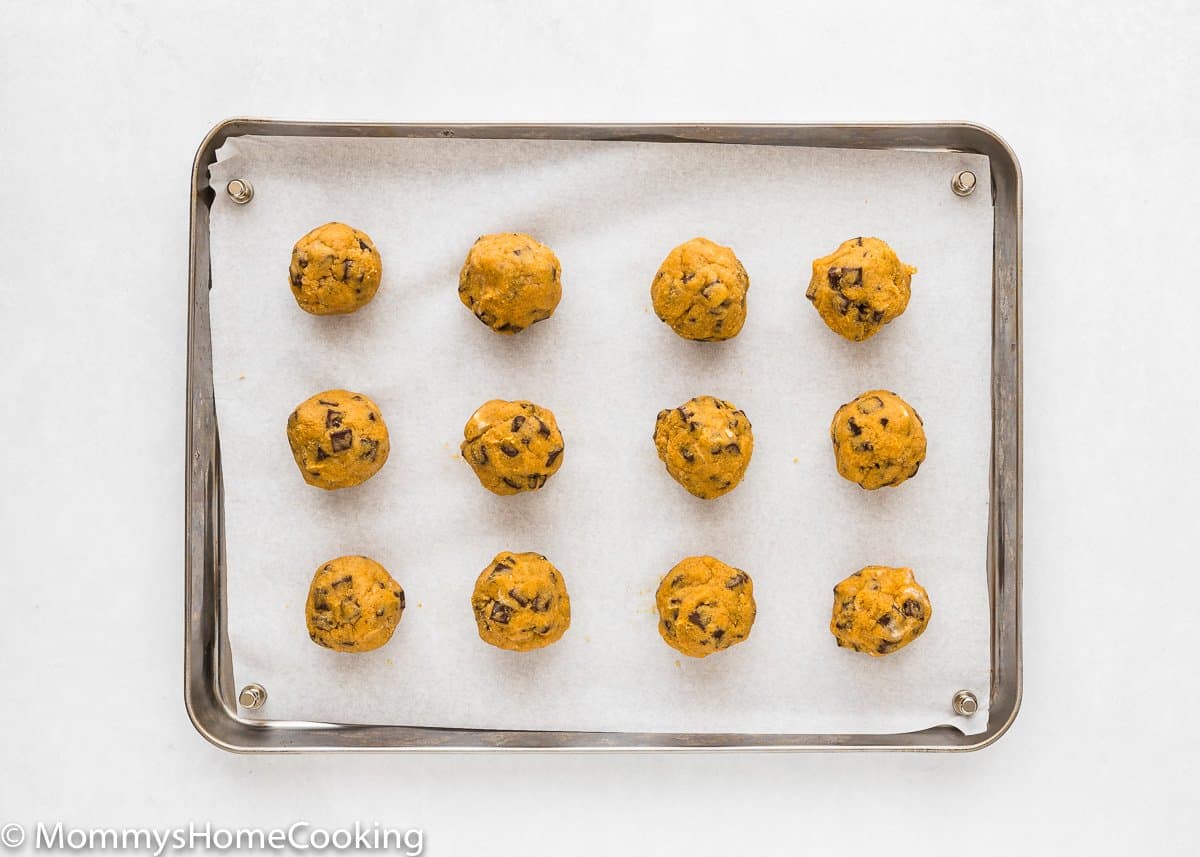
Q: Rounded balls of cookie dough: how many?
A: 12